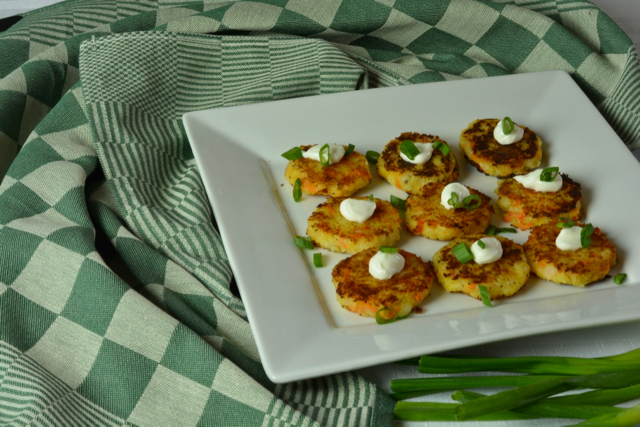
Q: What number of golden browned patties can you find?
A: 9